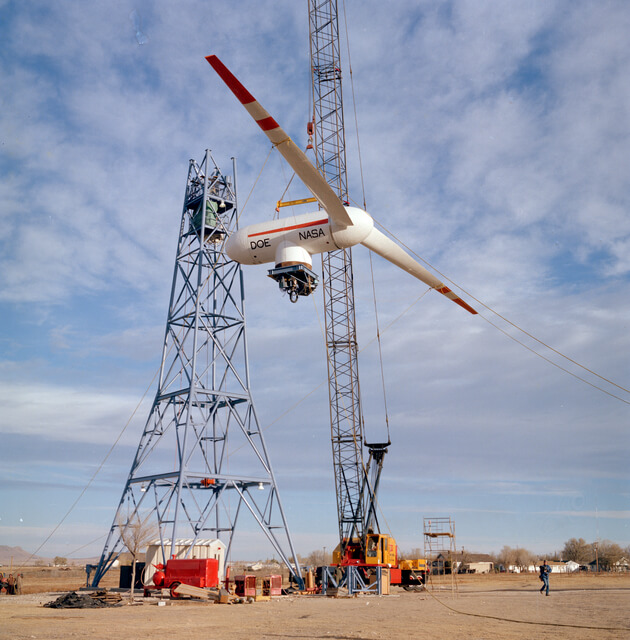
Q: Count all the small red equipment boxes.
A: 2